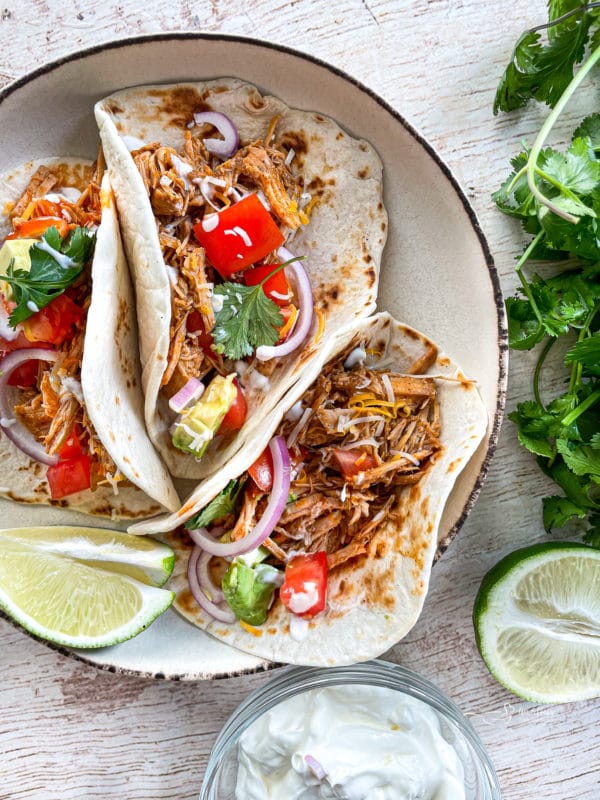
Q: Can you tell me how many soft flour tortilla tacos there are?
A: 3